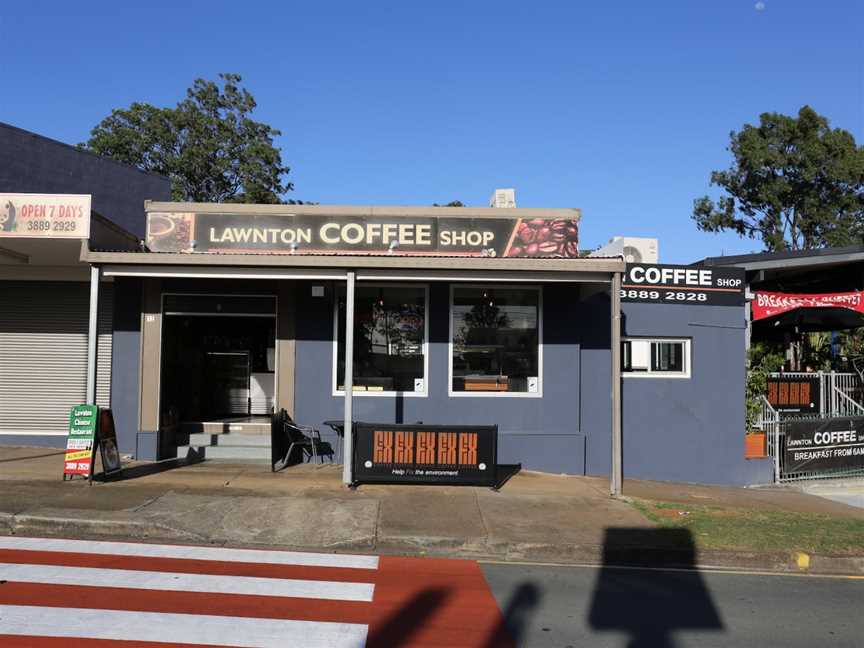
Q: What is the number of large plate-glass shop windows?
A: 2